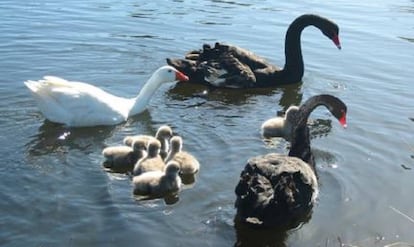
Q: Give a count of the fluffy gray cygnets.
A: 6